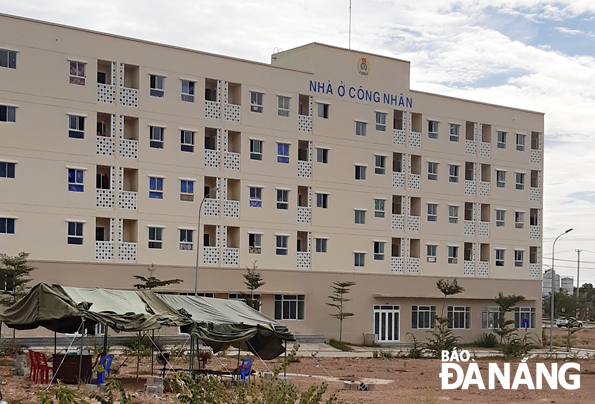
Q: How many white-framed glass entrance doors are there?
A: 1